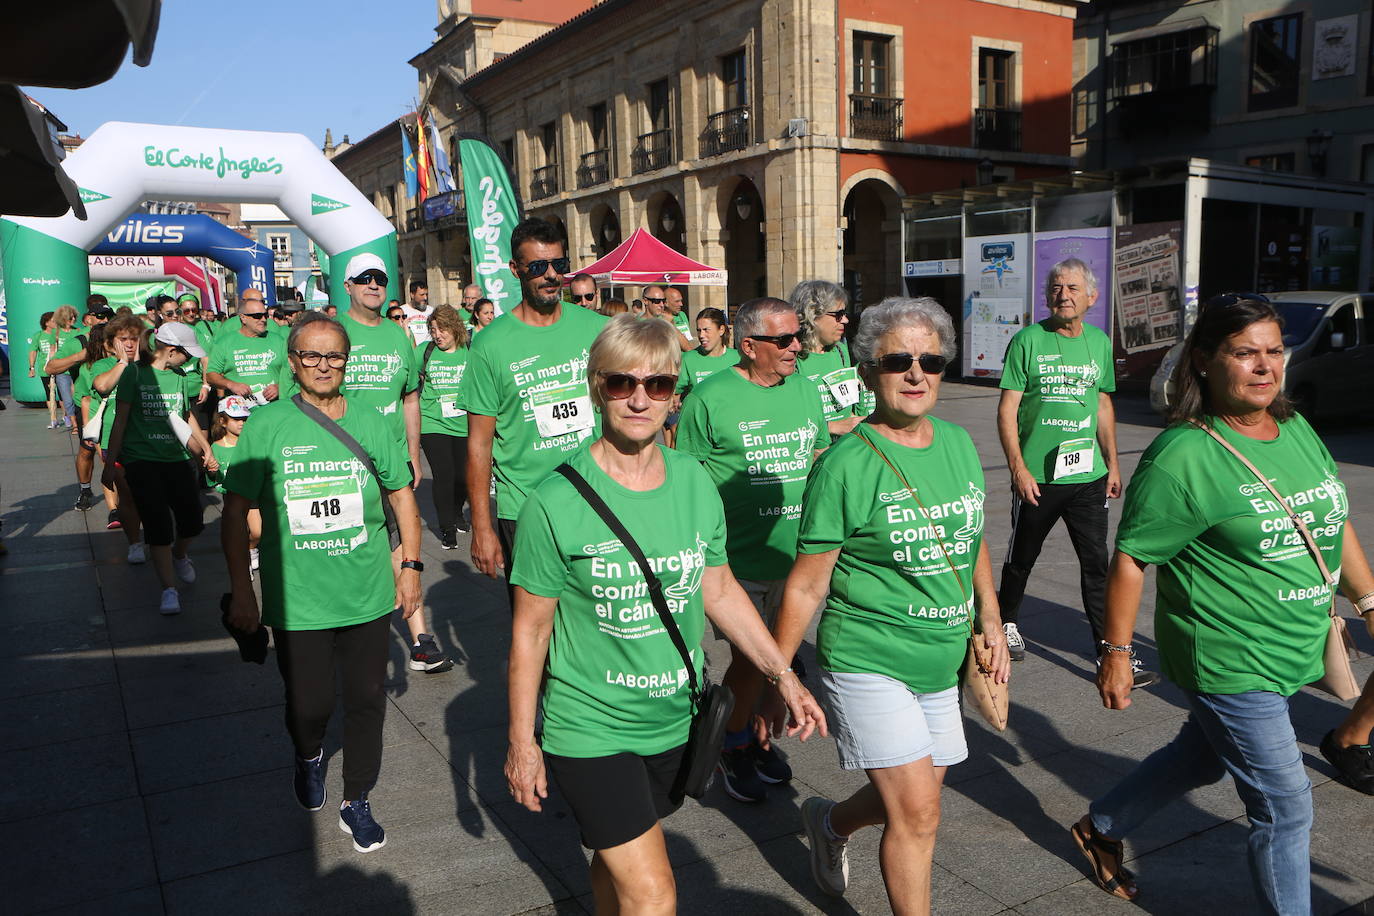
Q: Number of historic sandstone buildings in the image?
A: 1